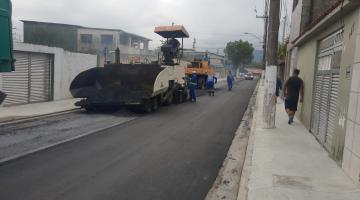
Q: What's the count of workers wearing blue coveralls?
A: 3